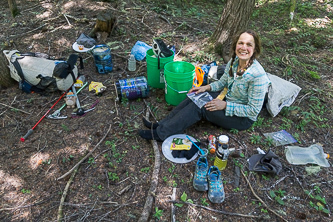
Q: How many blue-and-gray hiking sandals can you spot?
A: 2